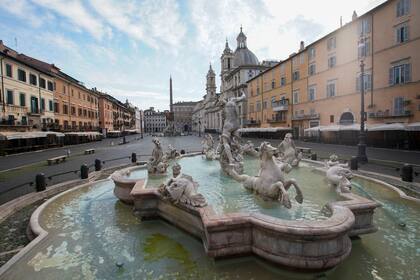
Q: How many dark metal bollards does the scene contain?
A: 8